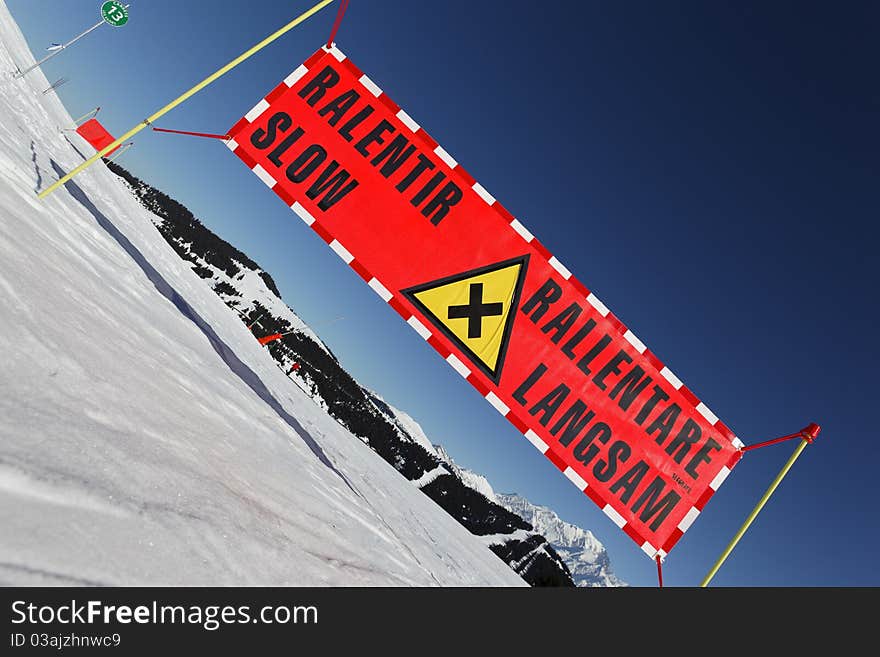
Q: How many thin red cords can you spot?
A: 4